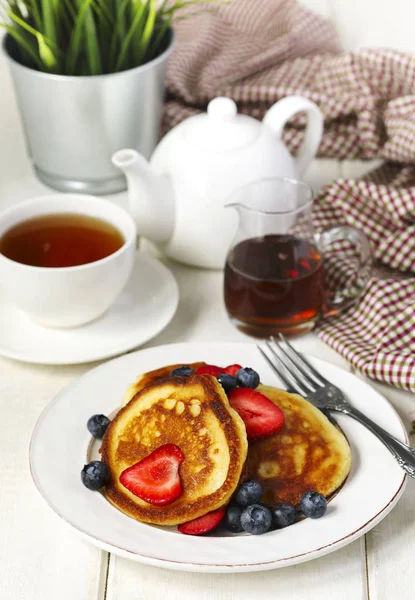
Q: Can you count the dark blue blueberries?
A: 10